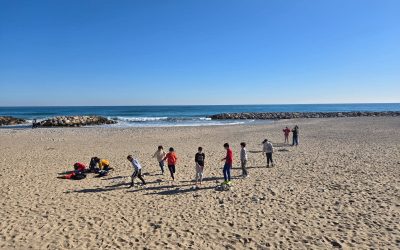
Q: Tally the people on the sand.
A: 12